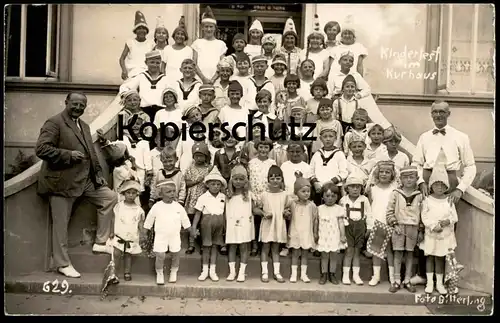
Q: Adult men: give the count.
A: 2